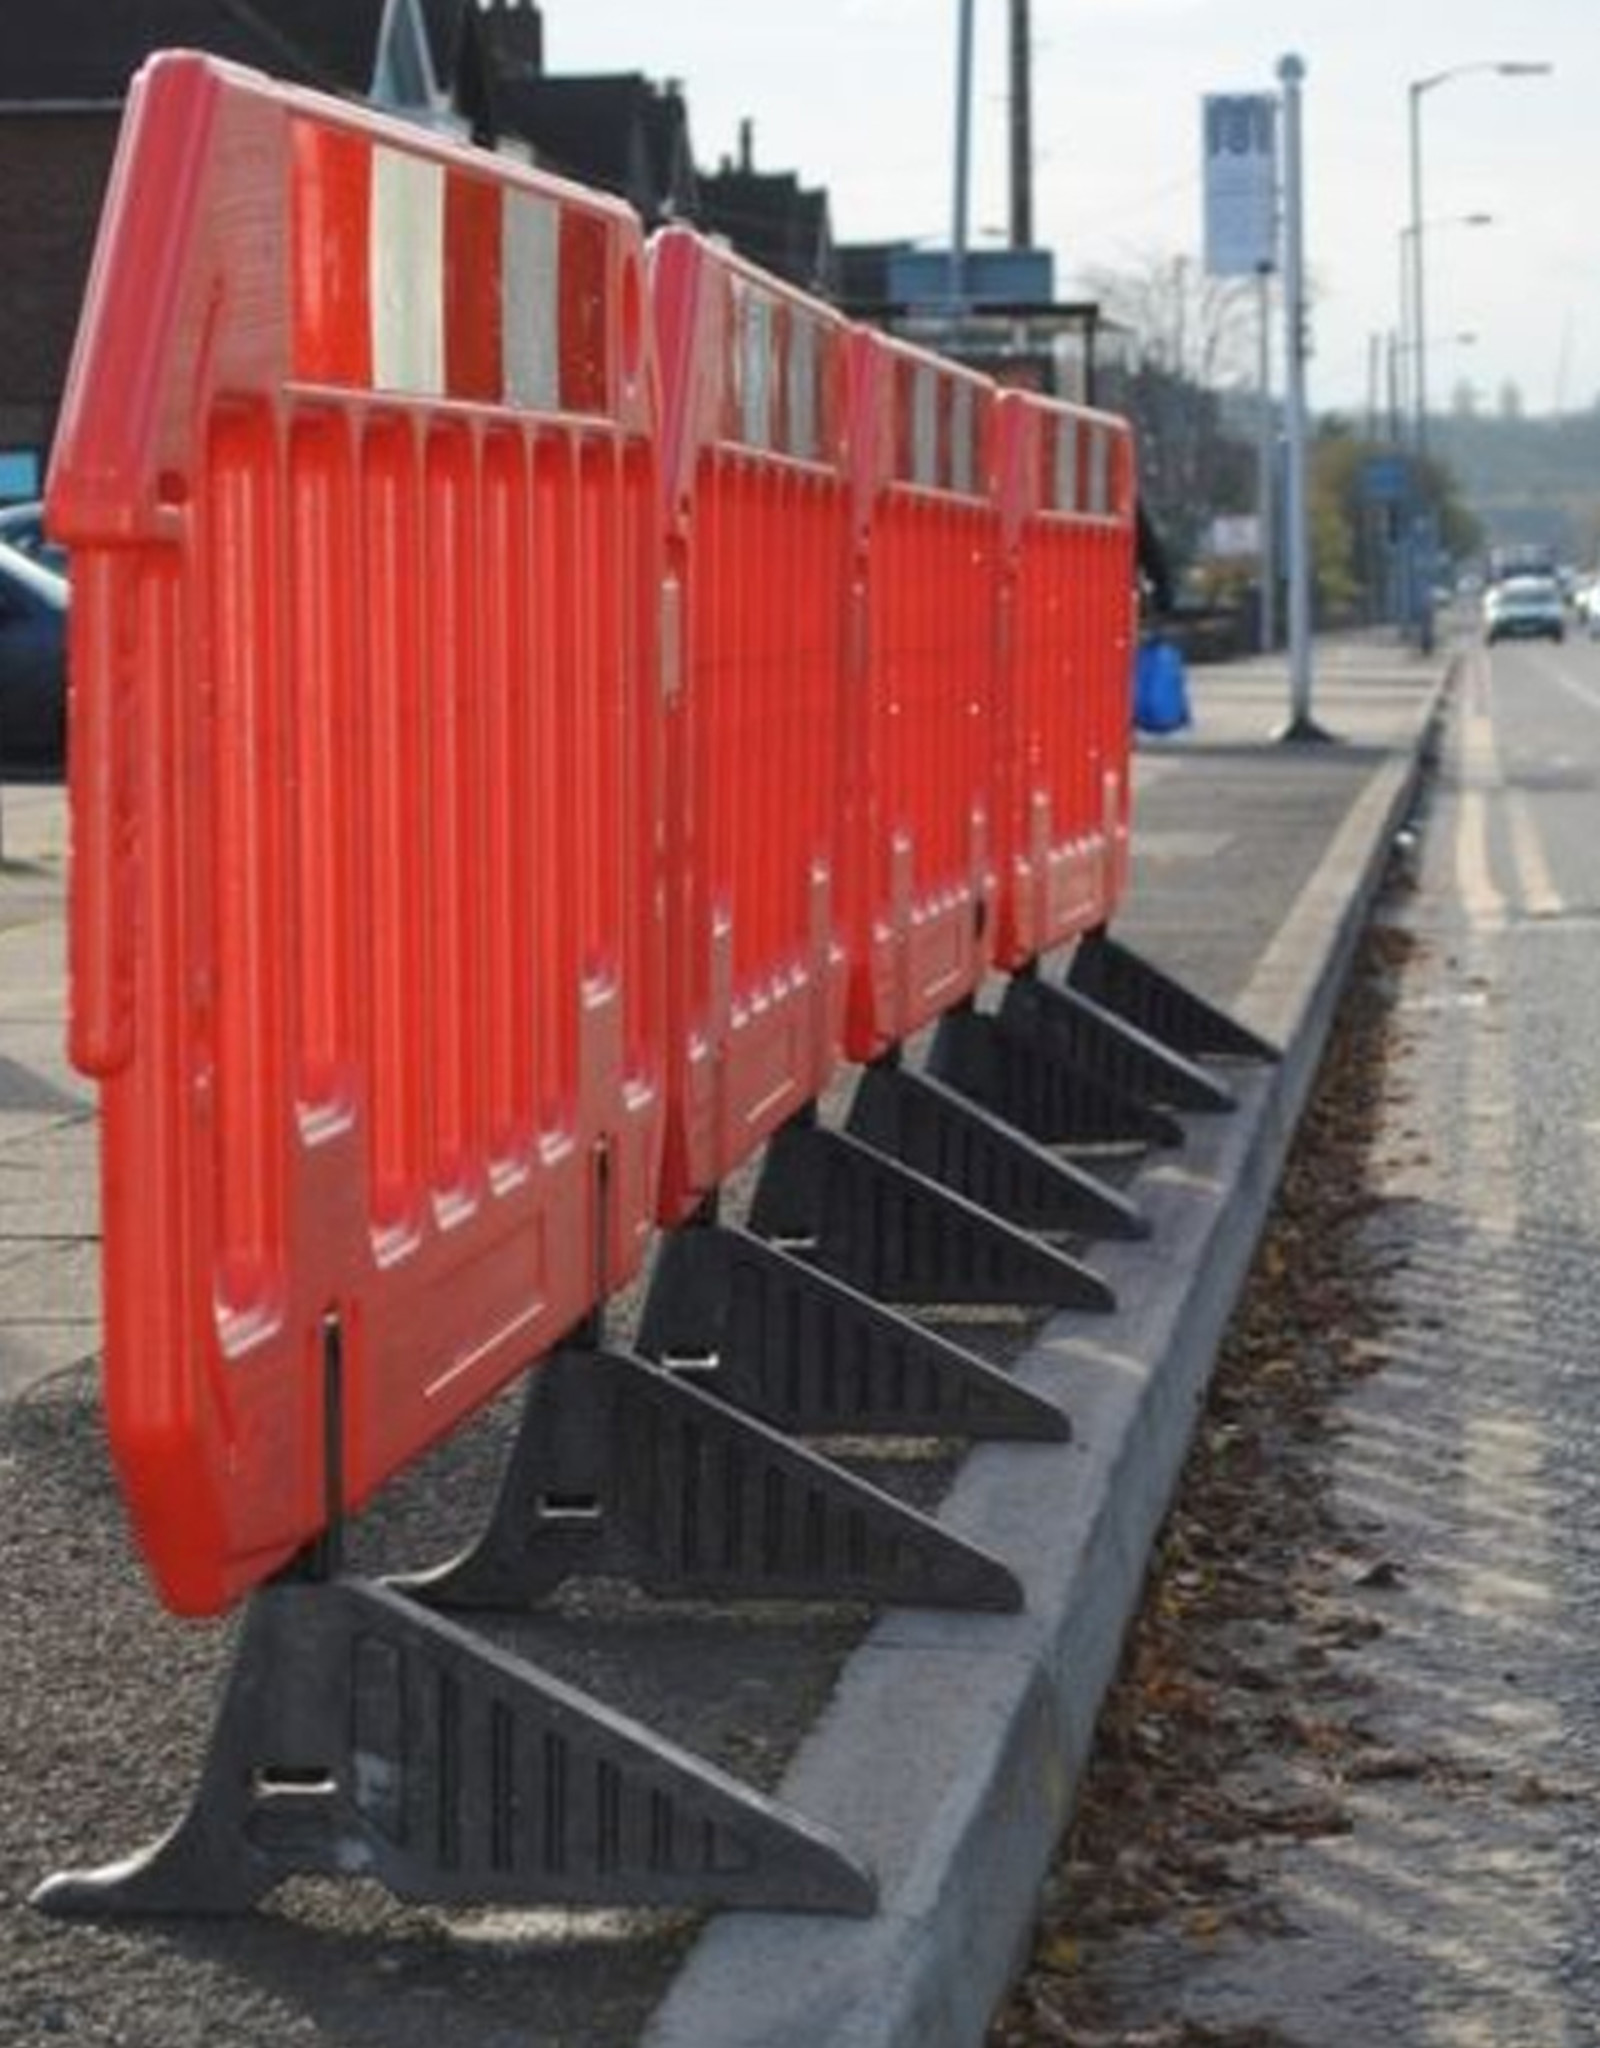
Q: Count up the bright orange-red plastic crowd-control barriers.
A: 4